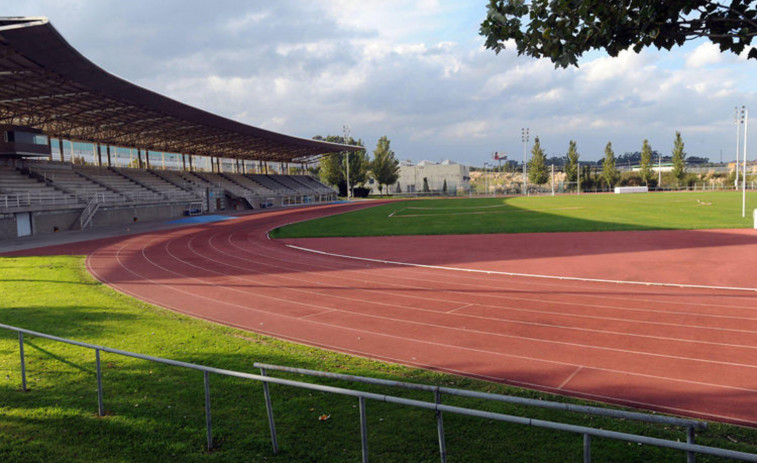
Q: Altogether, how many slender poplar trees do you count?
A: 5